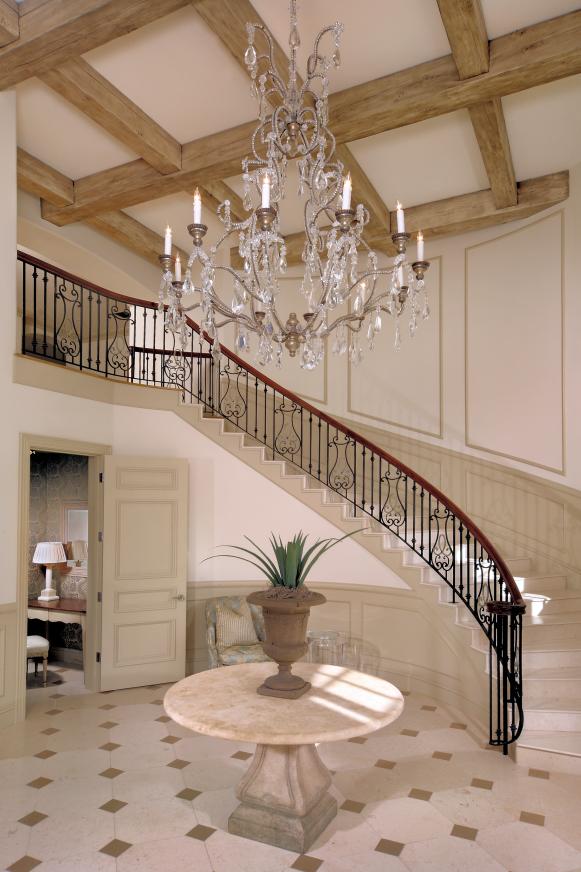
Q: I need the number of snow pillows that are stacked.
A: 0